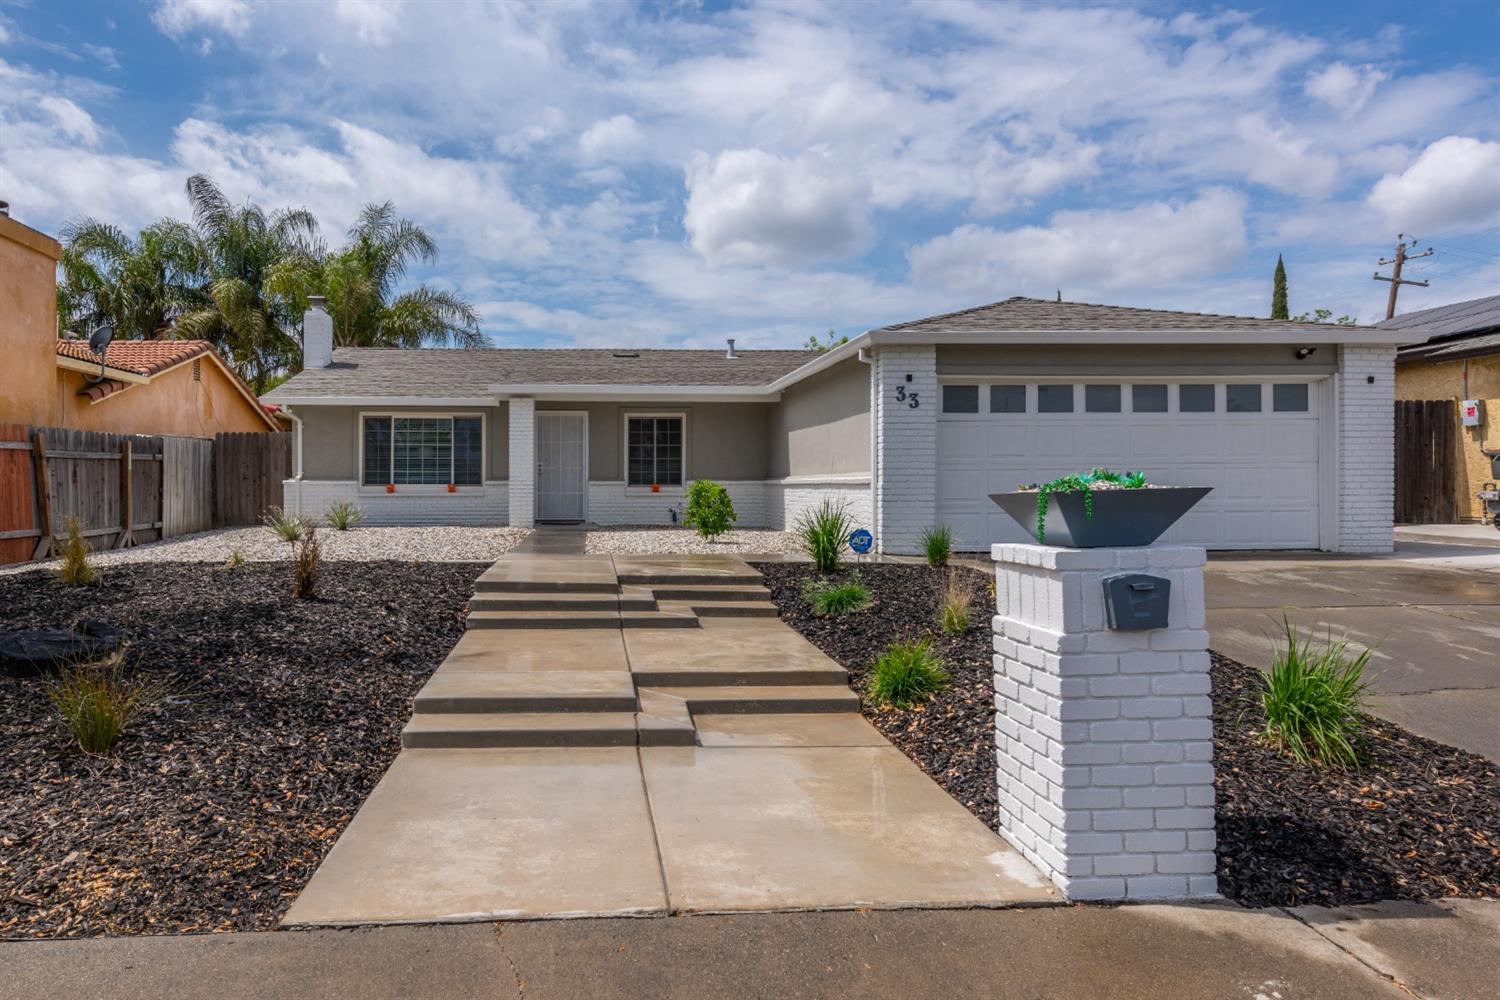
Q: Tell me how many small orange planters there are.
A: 3